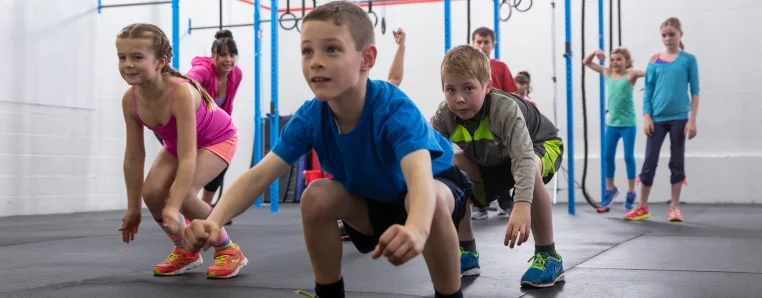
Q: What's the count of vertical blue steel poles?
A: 7